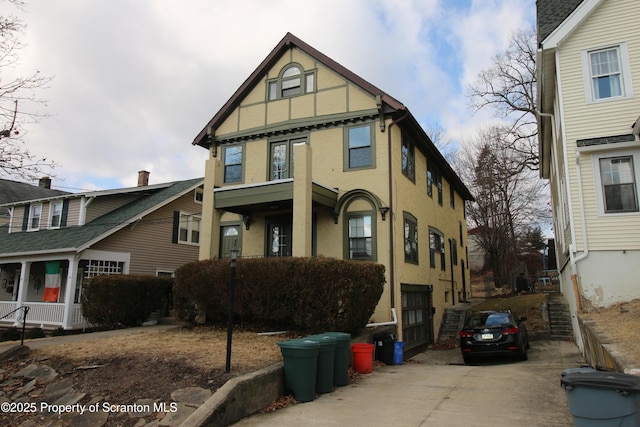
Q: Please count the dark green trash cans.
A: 3